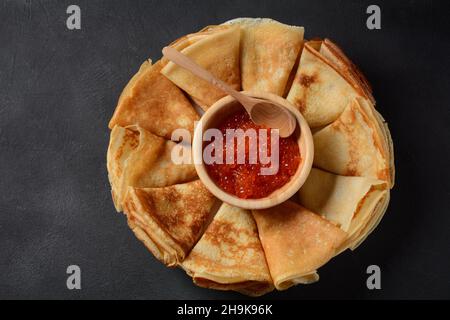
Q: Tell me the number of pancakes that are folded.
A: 10